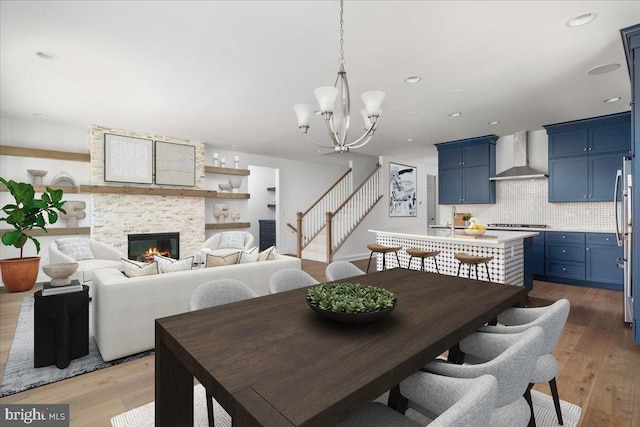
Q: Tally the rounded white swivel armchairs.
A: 2